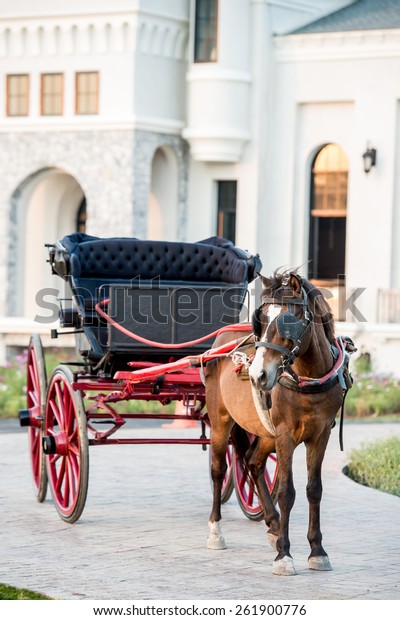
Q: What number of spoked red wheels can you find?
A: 4